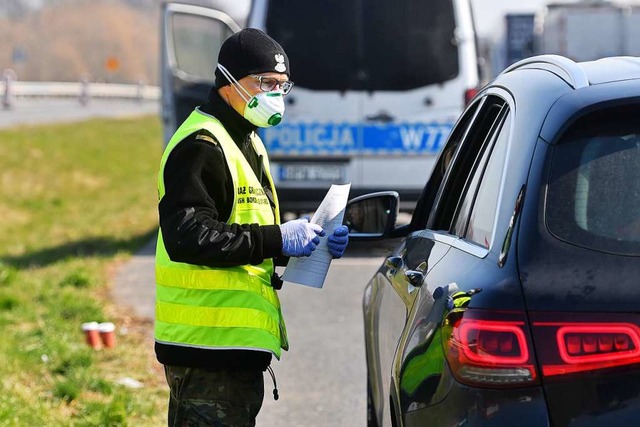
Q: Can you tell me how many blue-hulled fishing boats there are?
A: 0